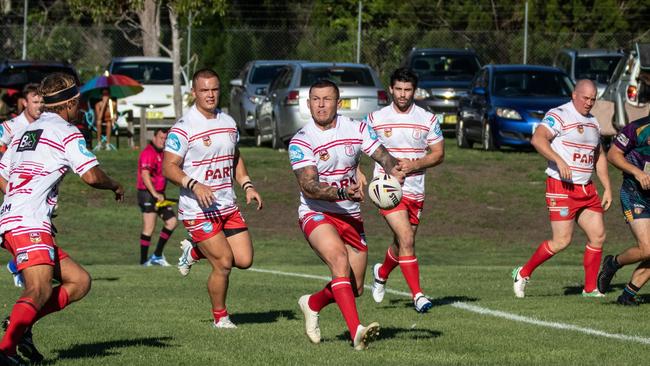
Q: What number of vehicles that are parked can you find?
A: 8